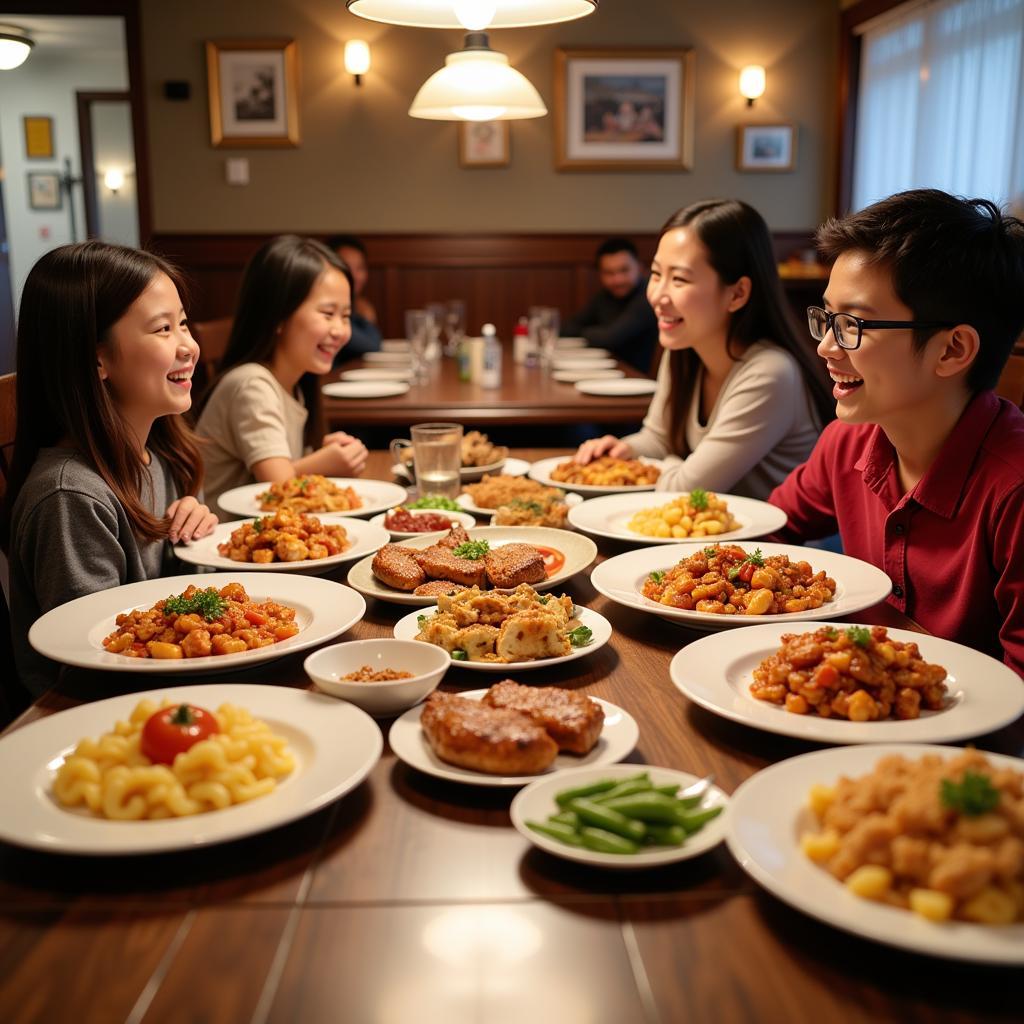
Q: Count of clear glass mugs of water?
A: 1